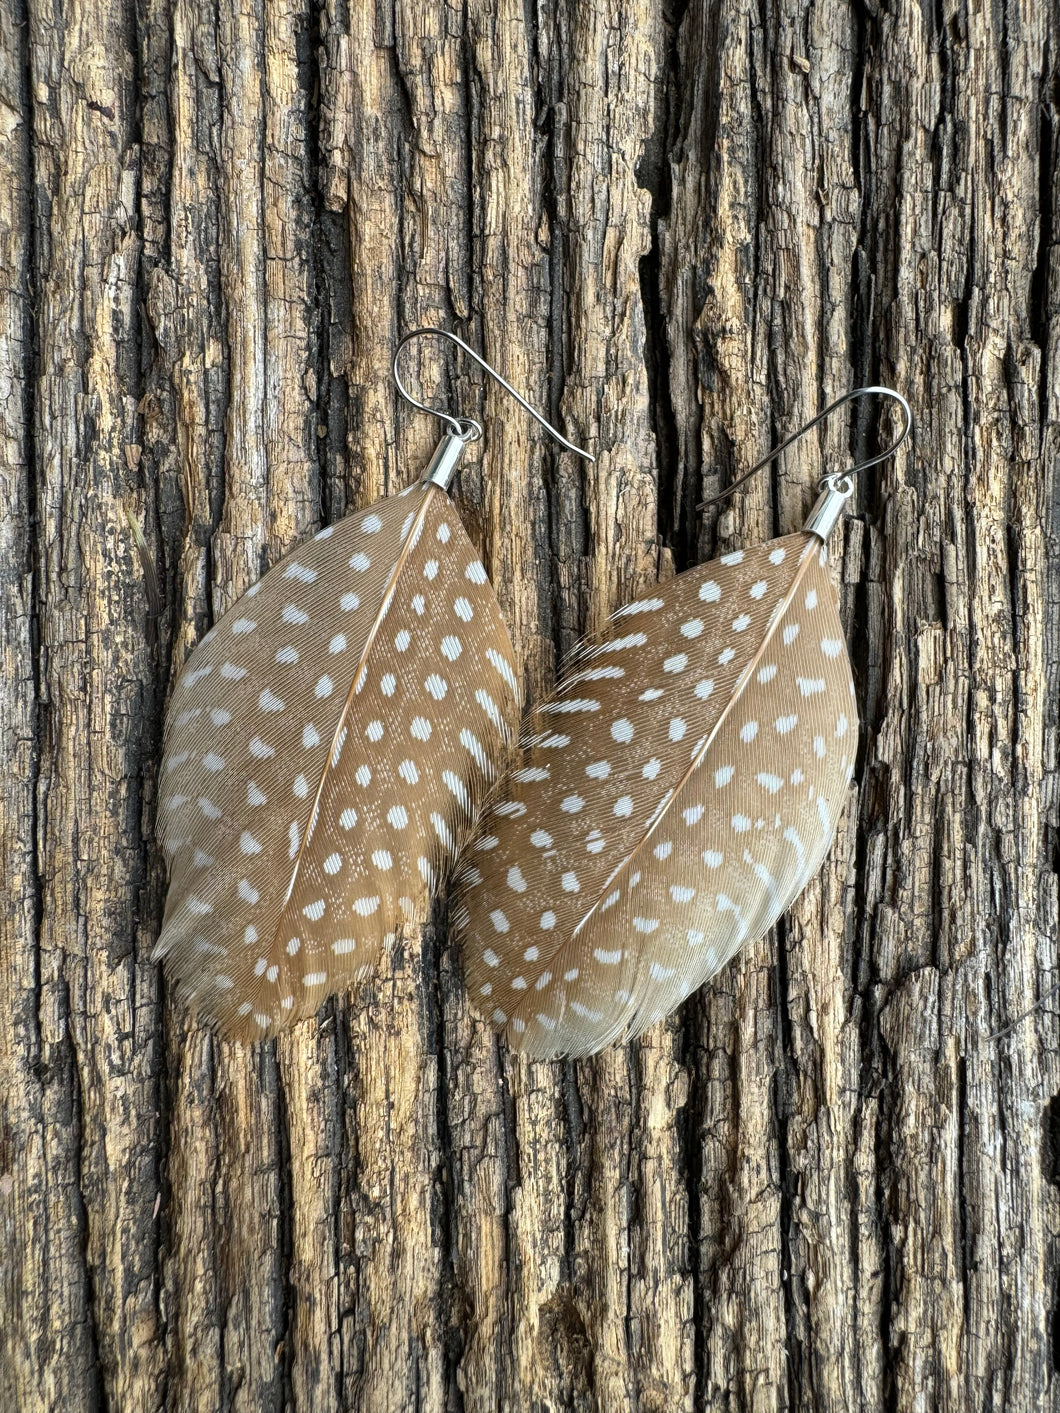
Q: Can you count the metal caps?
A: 2